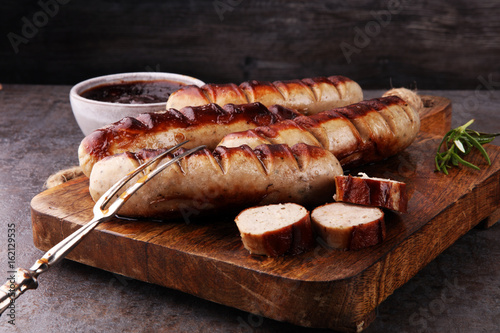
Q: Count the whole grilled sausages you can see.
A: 4